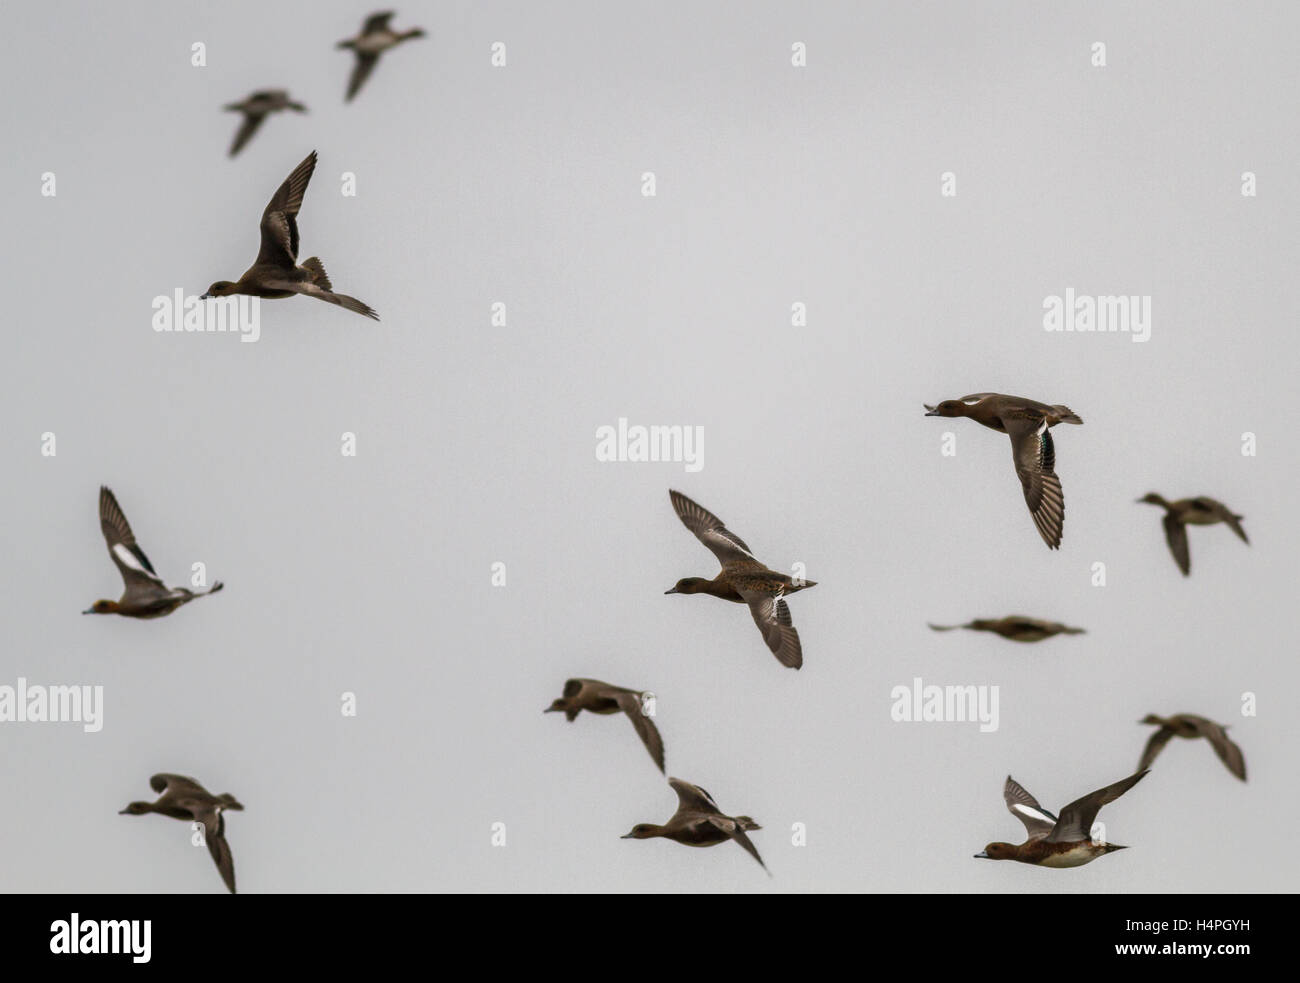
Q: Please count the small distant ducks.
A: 5